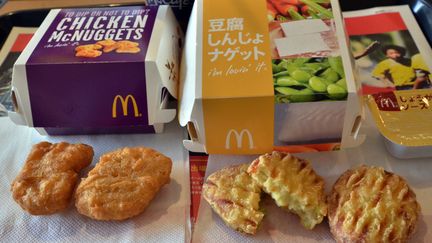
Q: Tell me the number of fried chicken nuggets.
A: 2